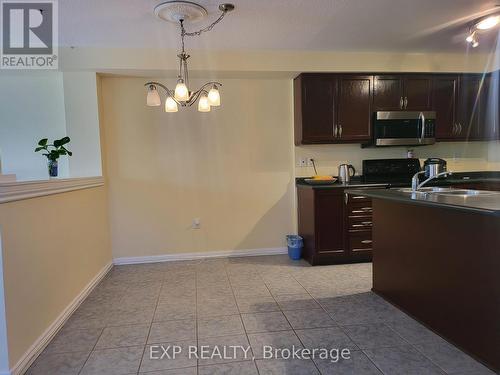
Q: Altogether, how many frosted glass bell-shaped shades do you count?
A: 5